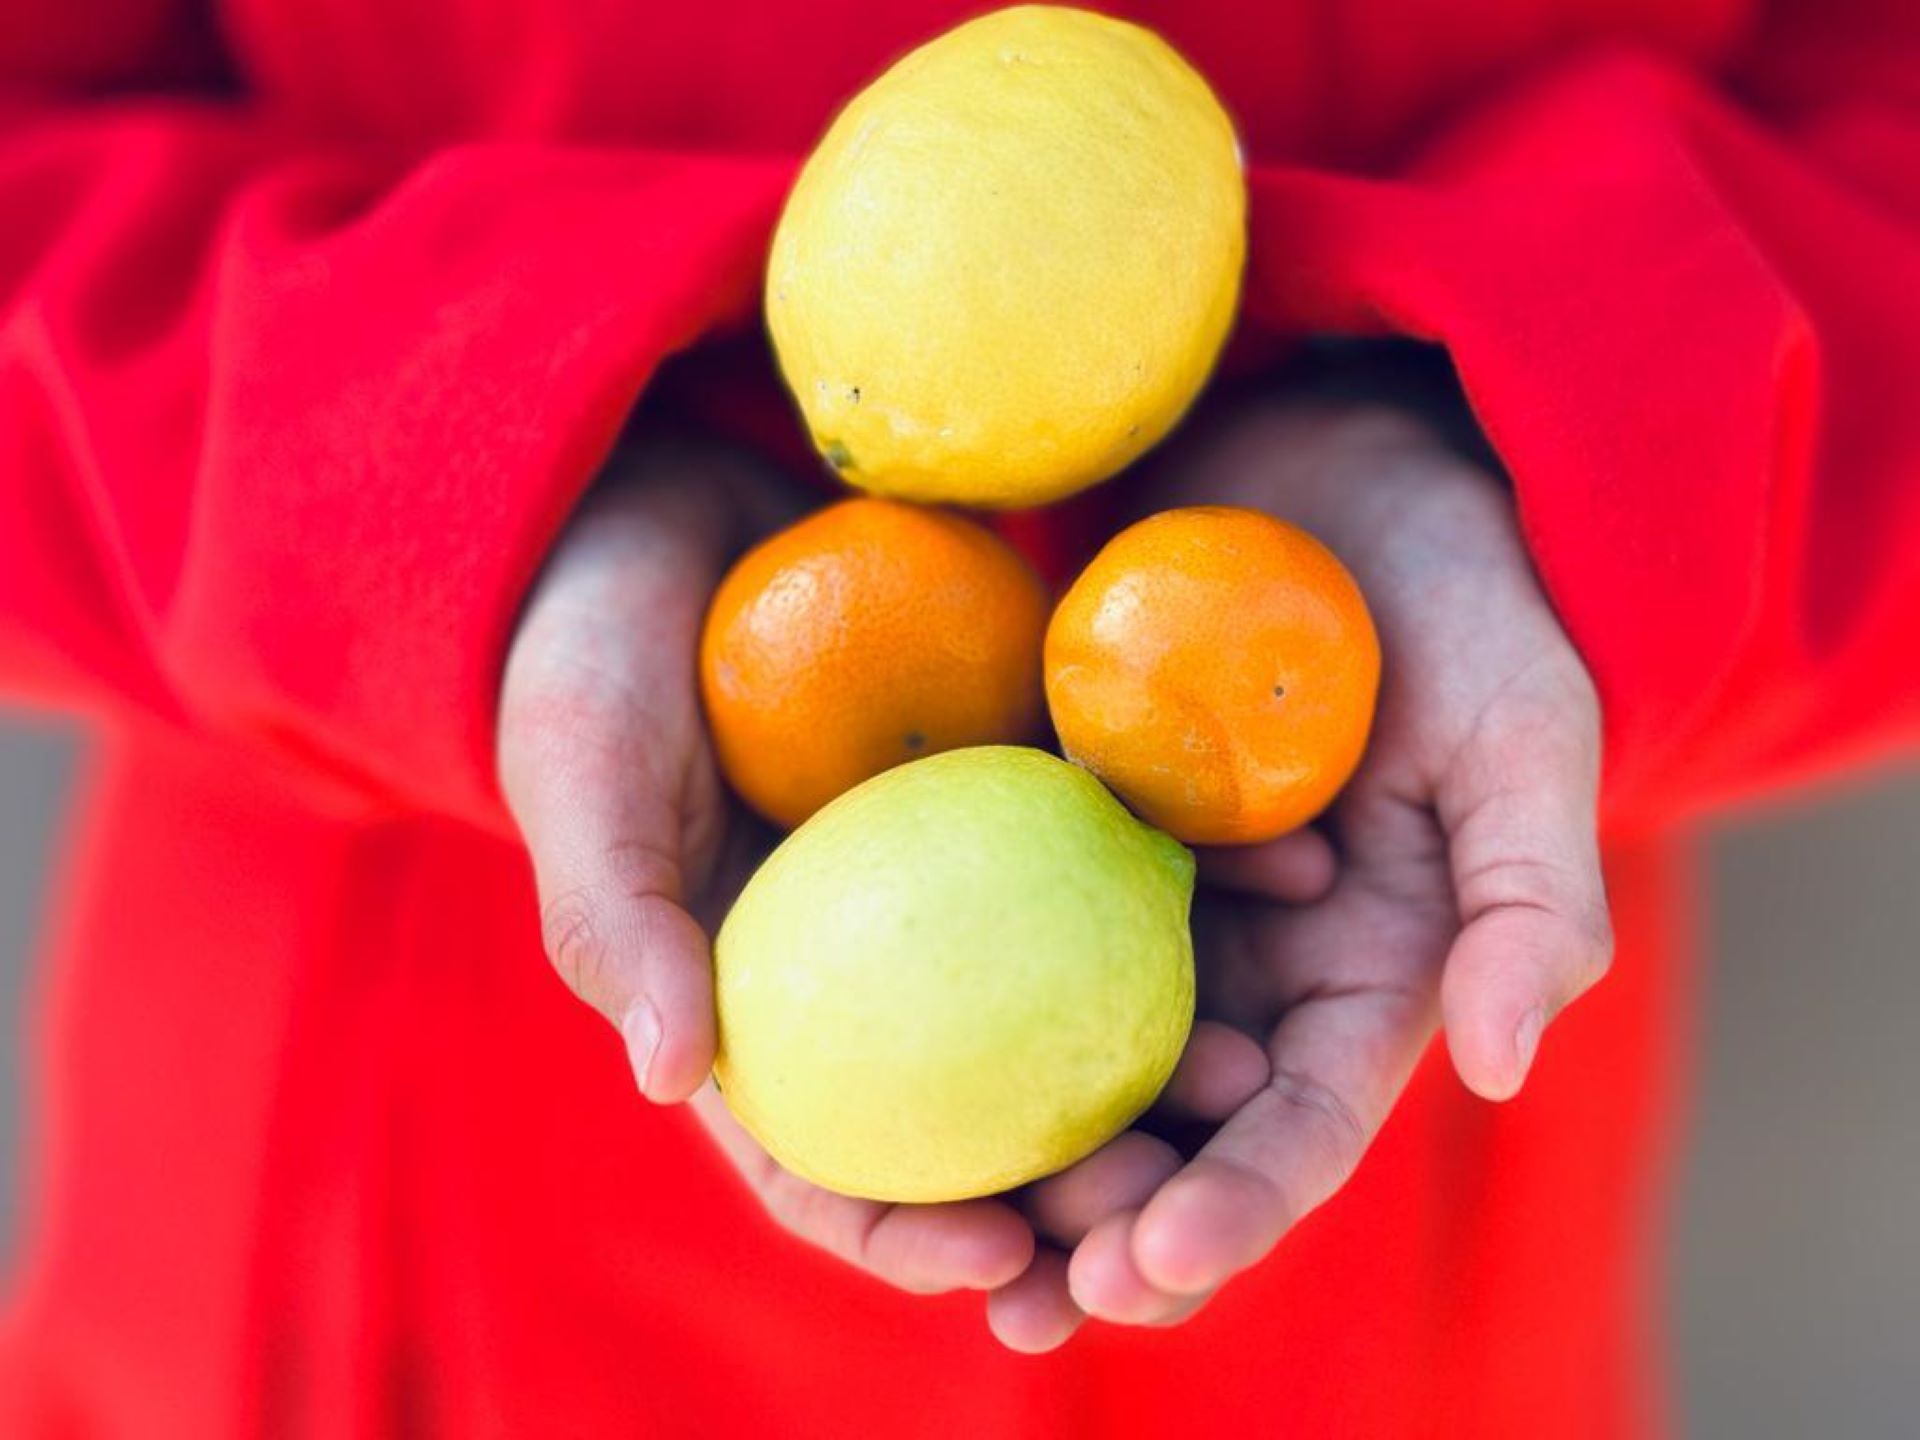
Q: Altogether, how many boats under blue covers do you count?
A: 0